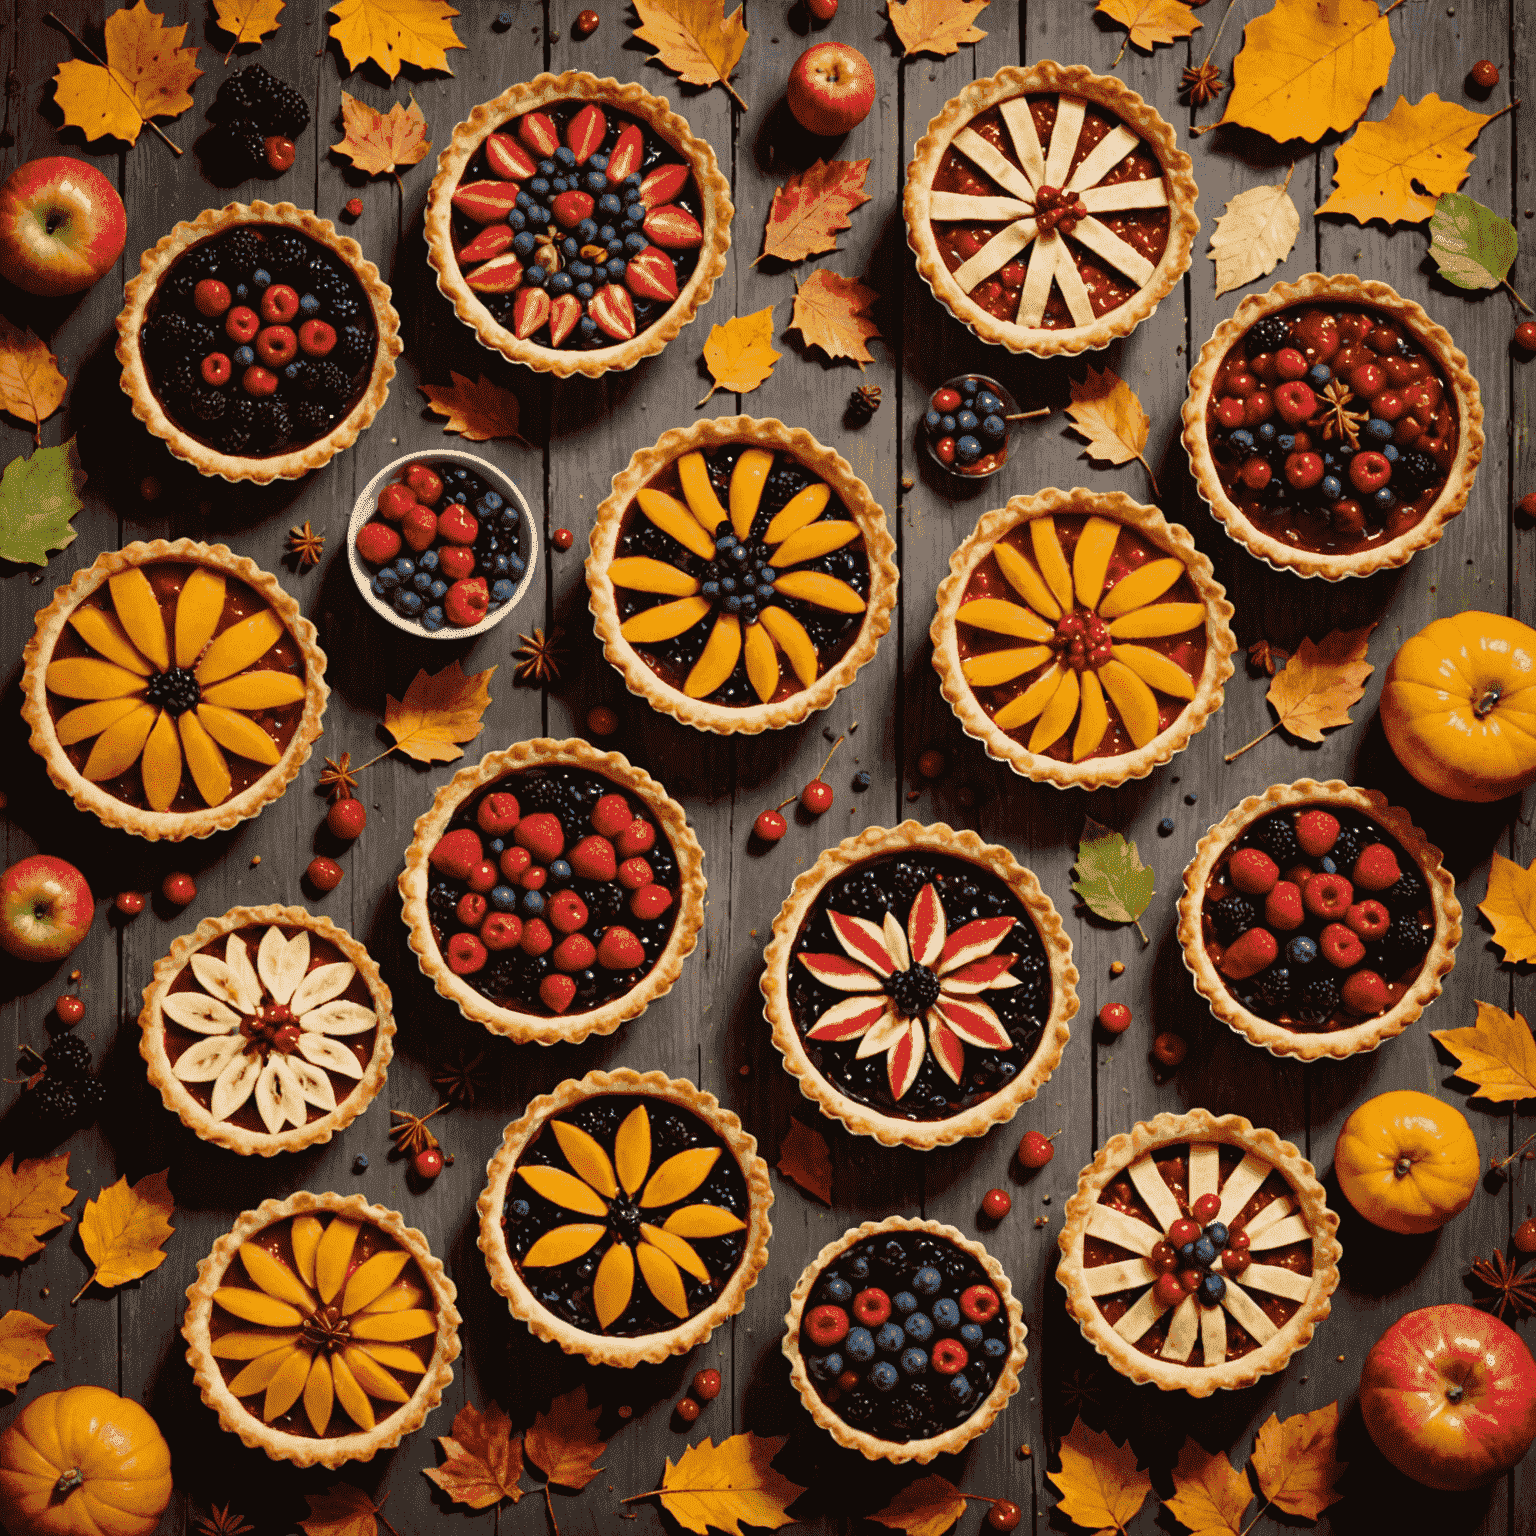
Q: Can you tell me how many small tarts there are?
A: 15